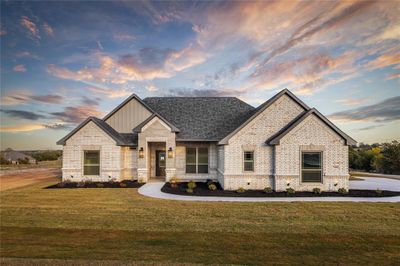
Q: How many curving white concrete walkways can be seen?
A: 1